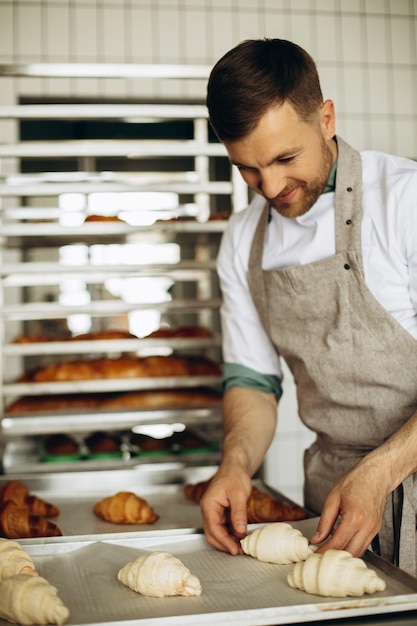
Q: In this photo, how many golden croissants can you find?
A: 5